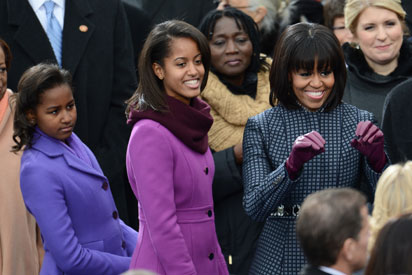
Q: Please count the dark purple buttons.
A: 3